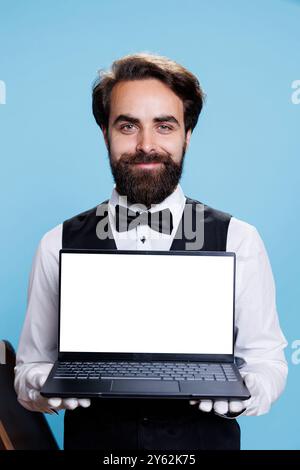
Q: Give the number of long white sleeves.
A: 2